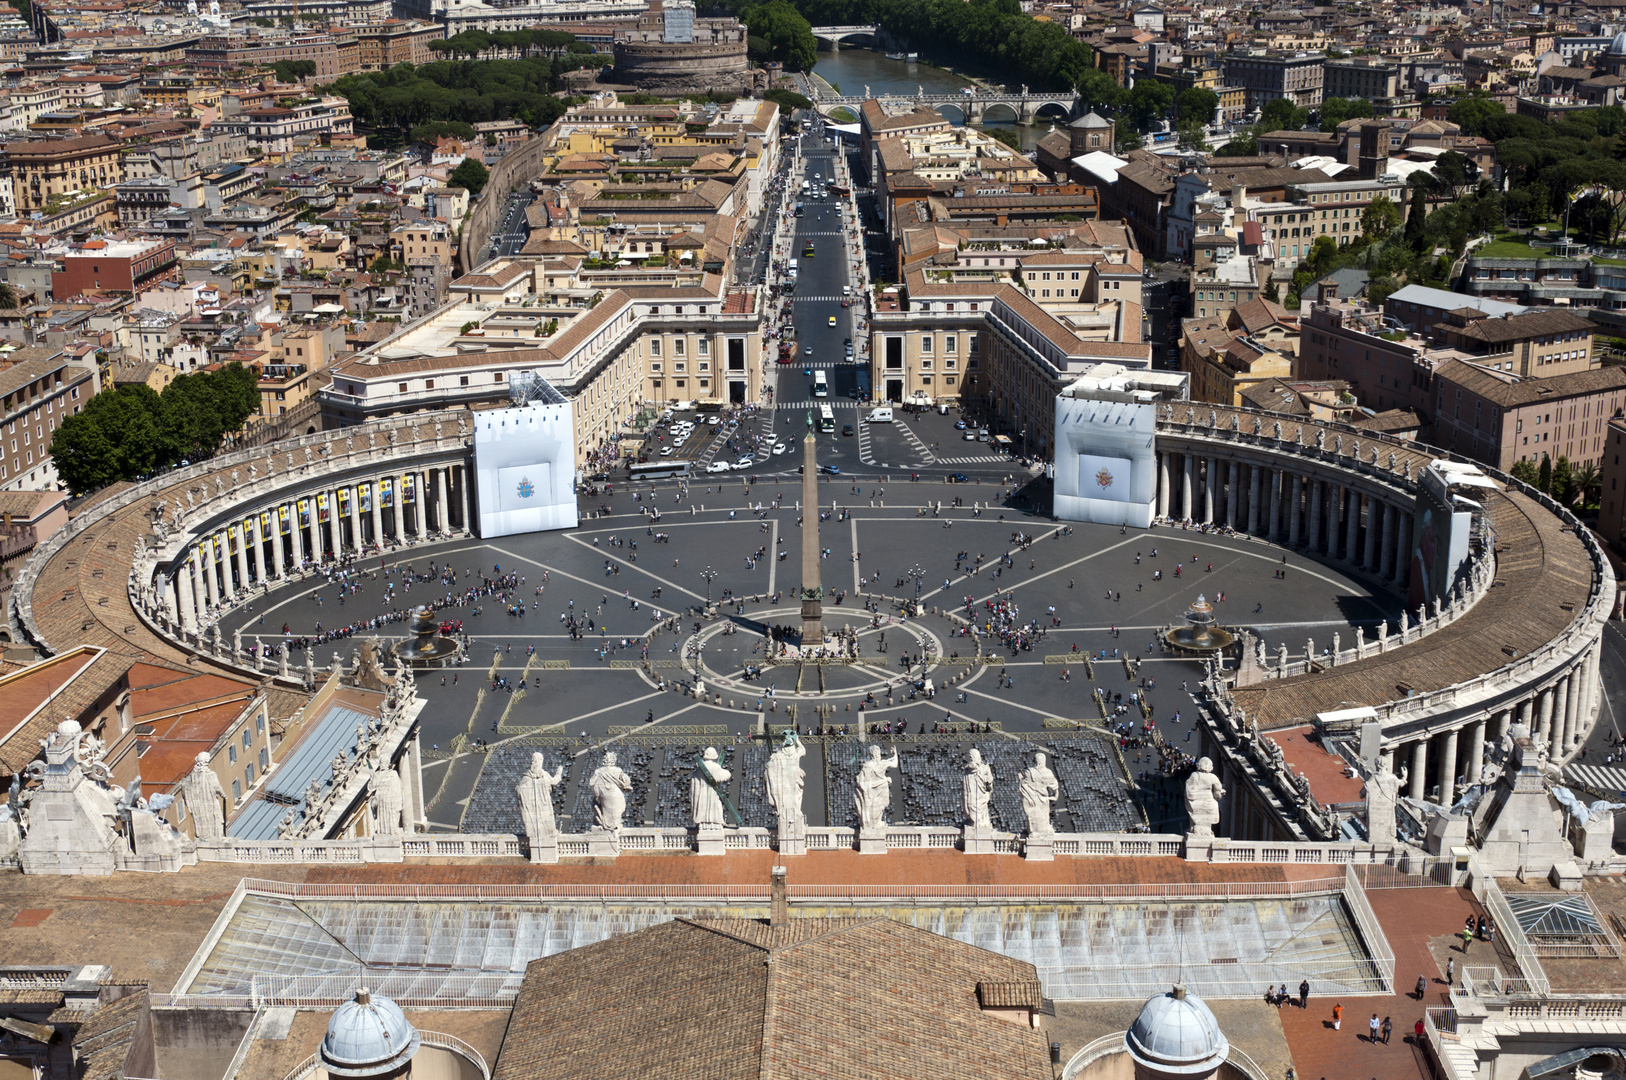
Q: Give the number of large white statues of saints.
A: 11